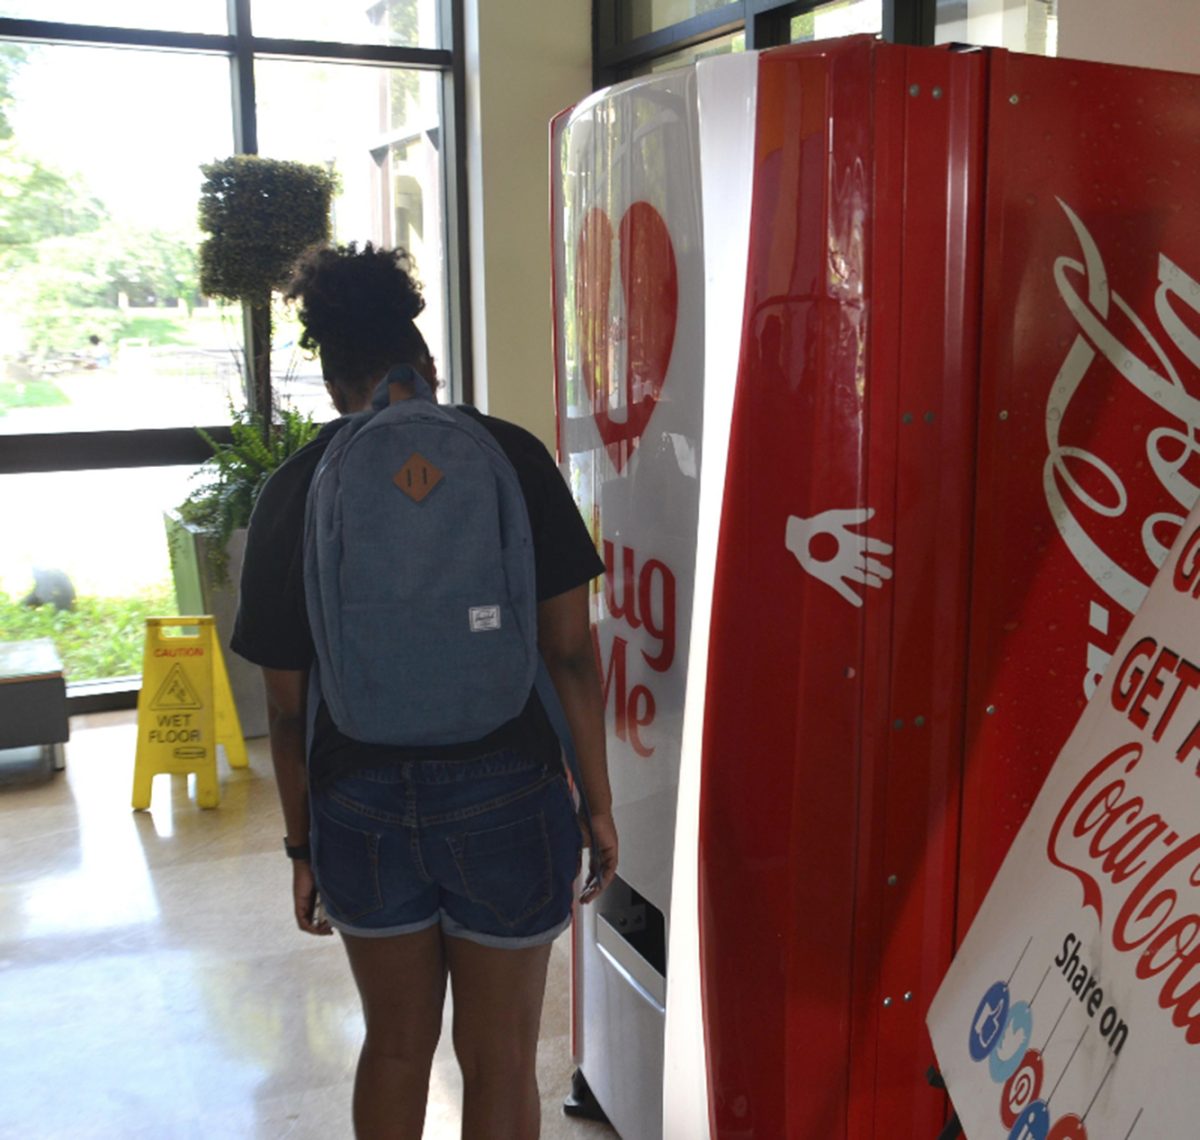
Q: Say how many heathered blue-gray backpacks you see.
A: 1